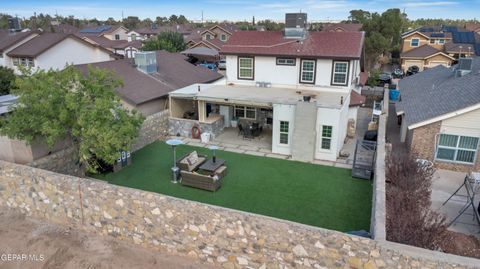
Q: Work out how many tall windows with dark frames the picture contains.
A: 3